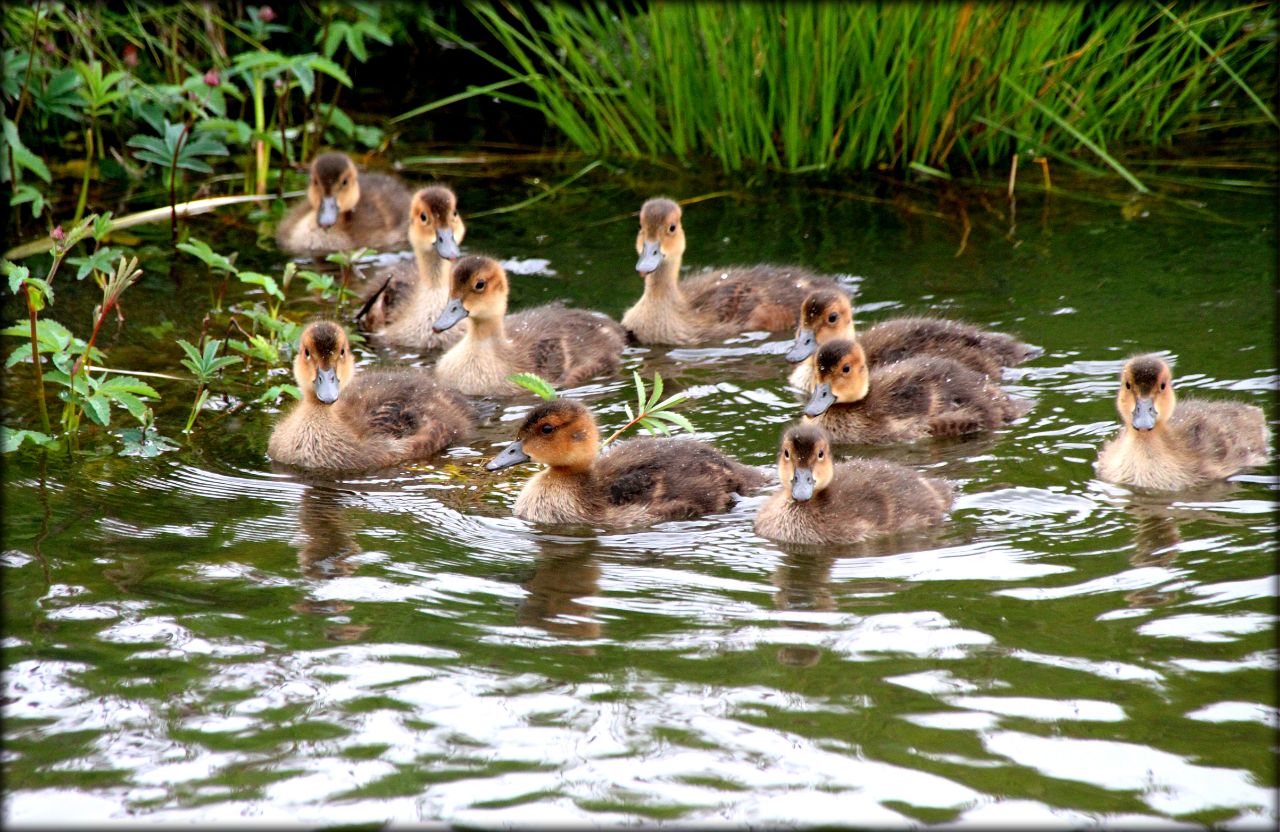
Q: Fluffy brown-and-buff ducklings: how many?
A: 10